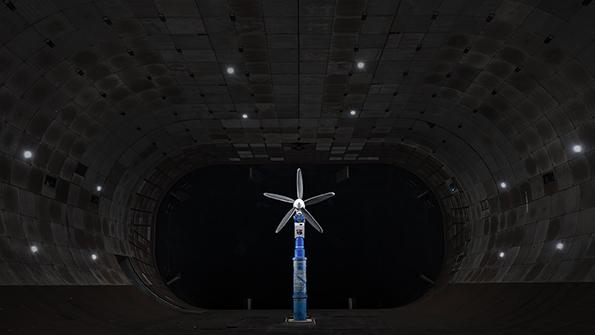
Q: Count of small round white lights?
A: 12